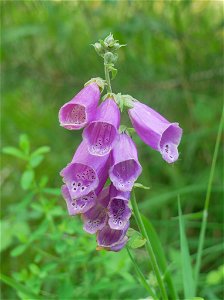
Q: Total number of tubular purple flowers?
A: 9